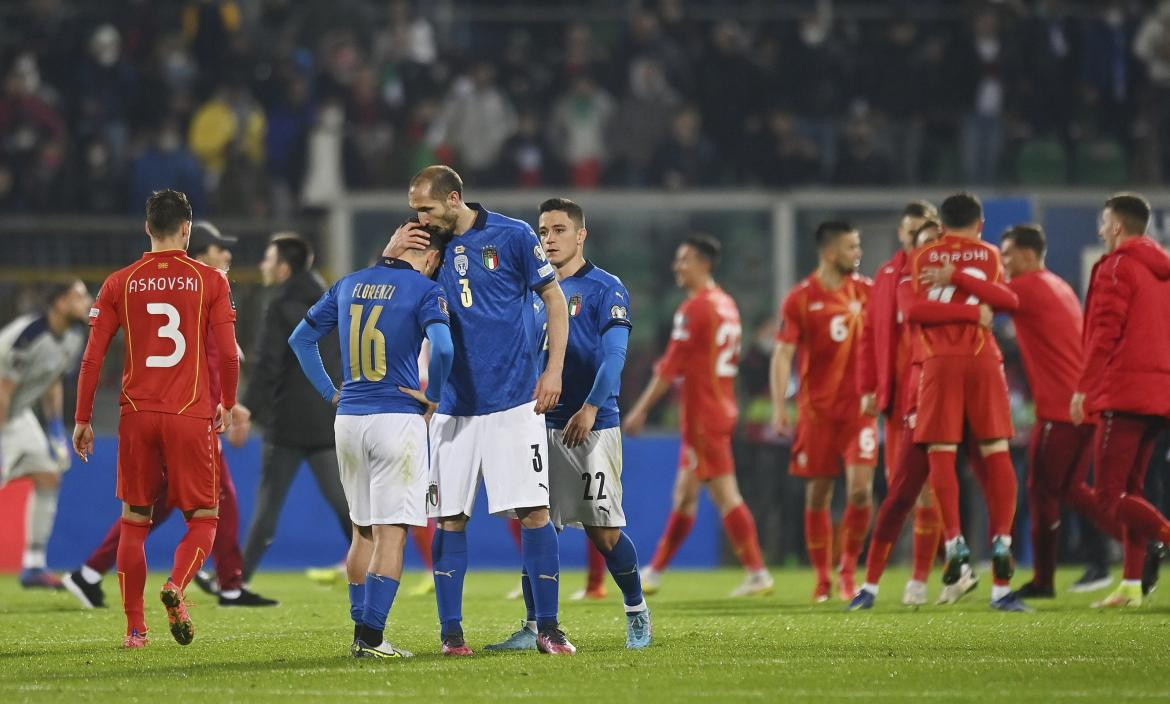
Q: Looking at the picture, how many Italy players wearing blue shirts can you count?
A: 3